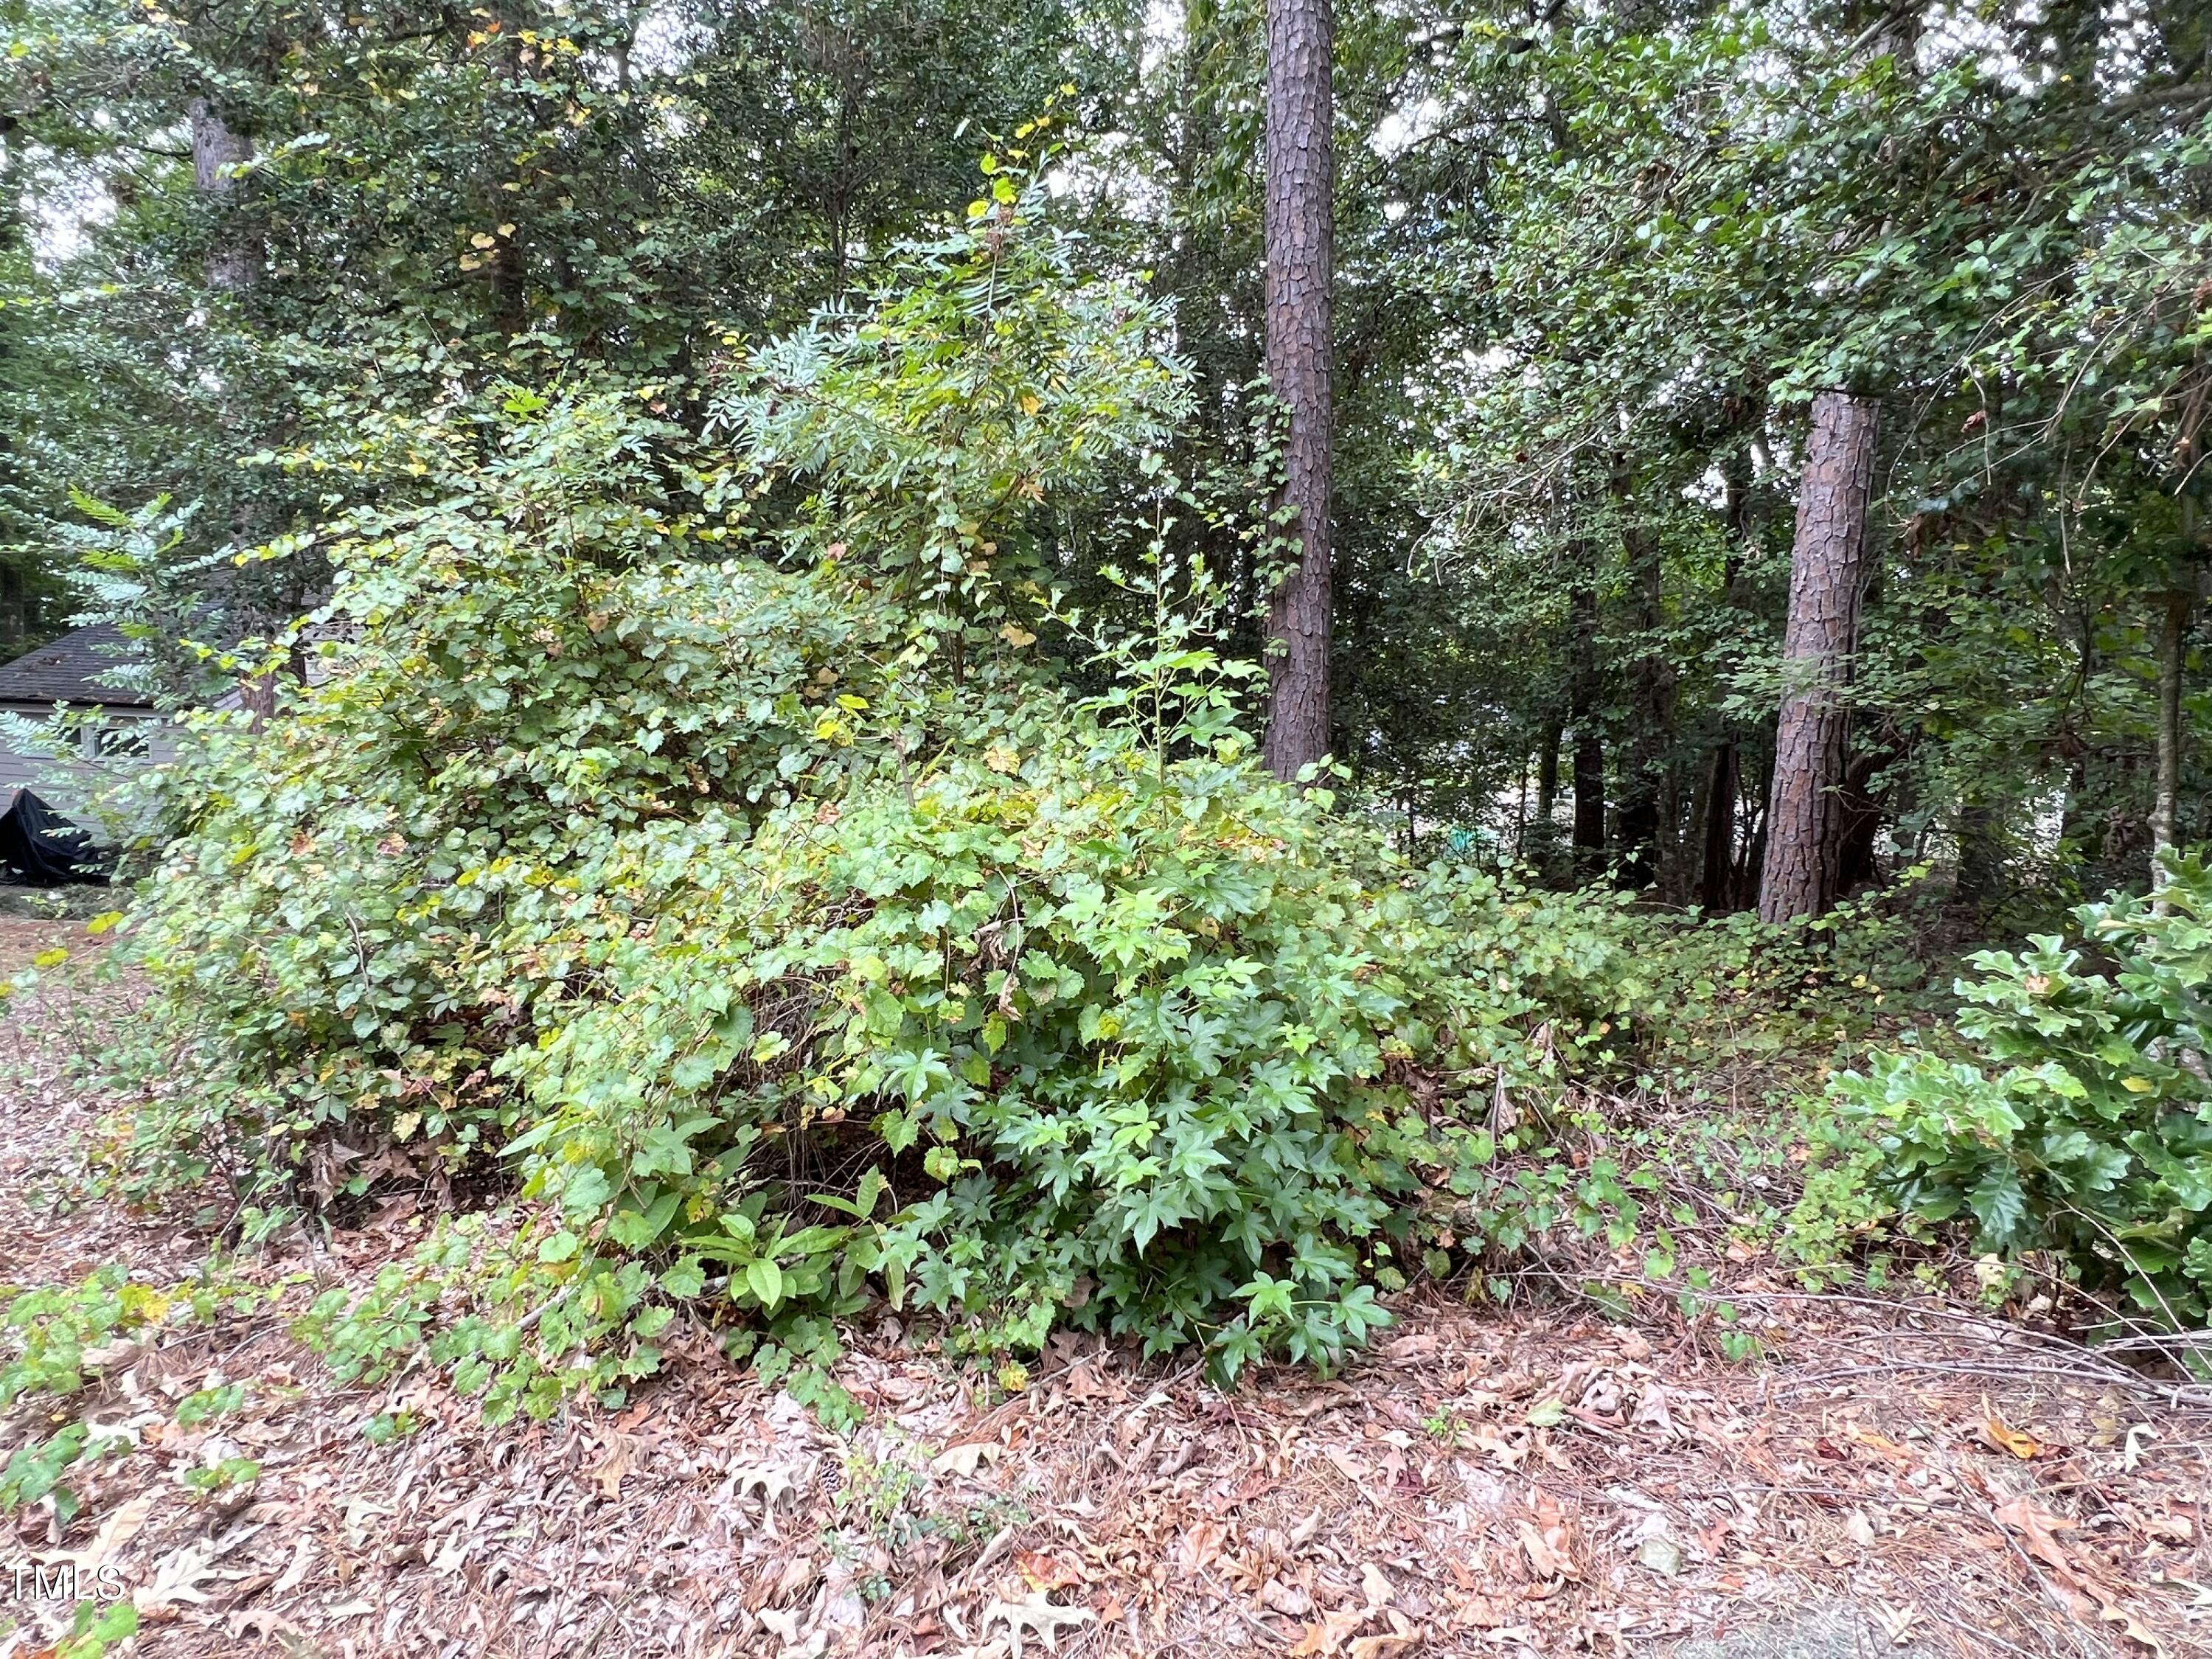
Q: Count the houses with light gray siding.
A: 1